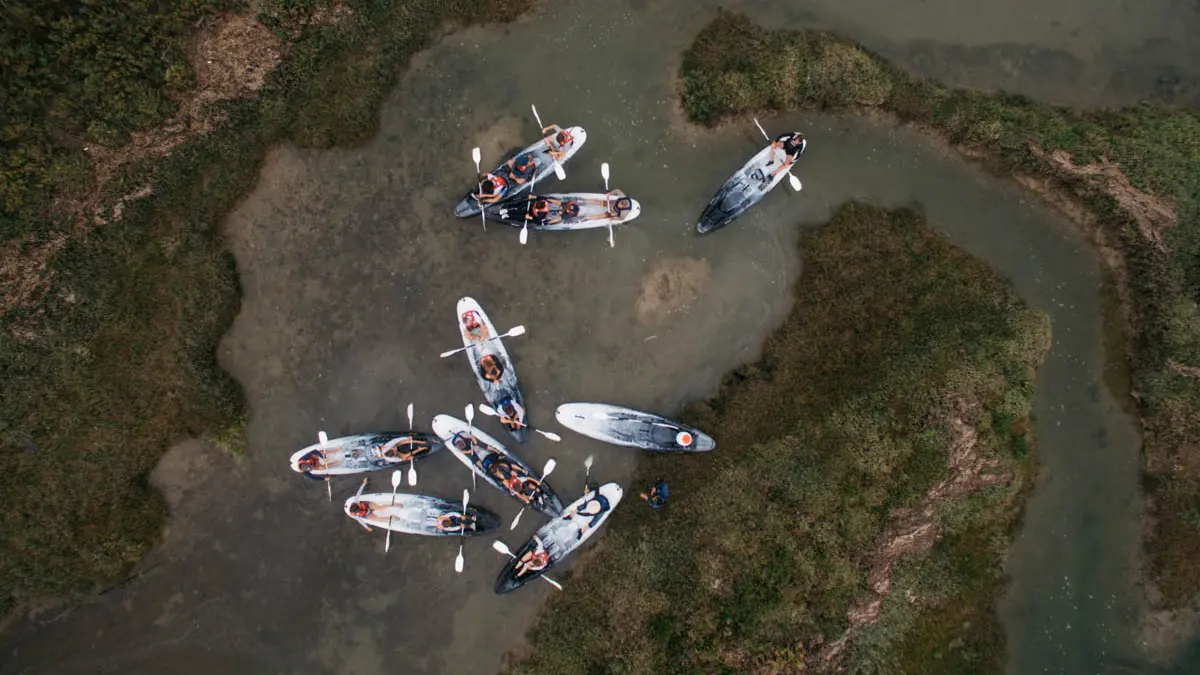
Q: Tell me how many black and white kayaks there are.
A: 9